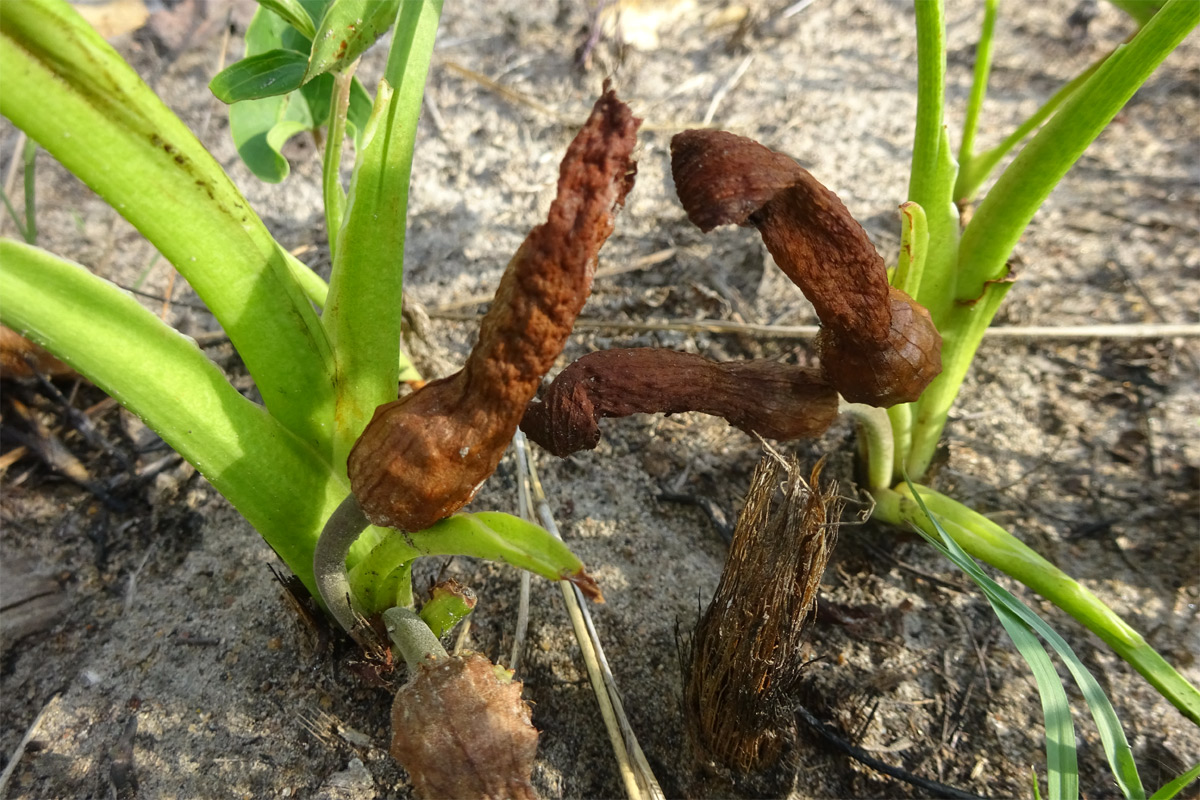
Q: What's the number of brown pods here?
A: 4